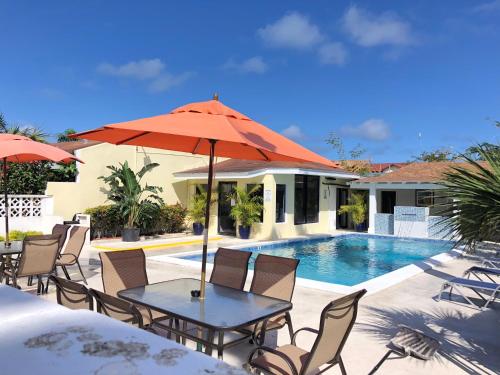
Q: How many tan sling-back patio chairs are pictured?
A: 9